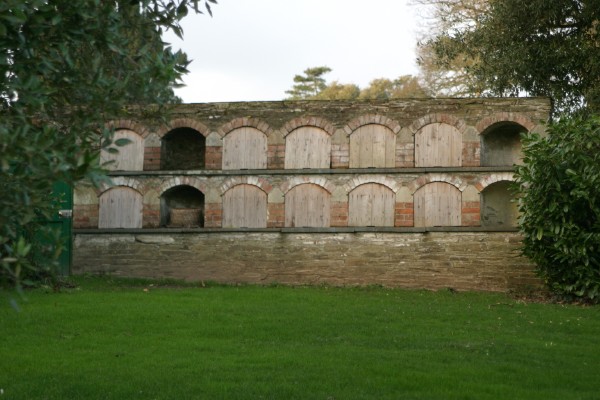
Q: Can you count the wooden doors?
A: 10